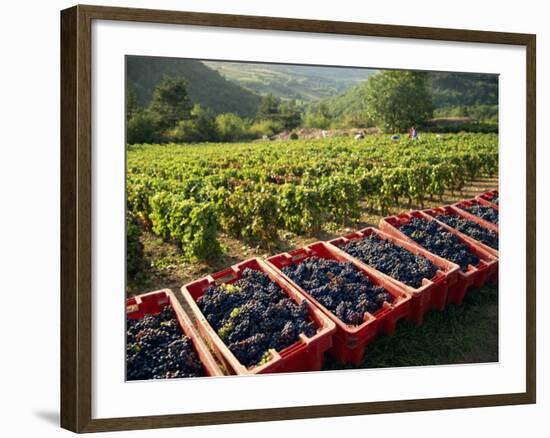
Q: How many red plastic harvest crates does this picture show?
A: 8